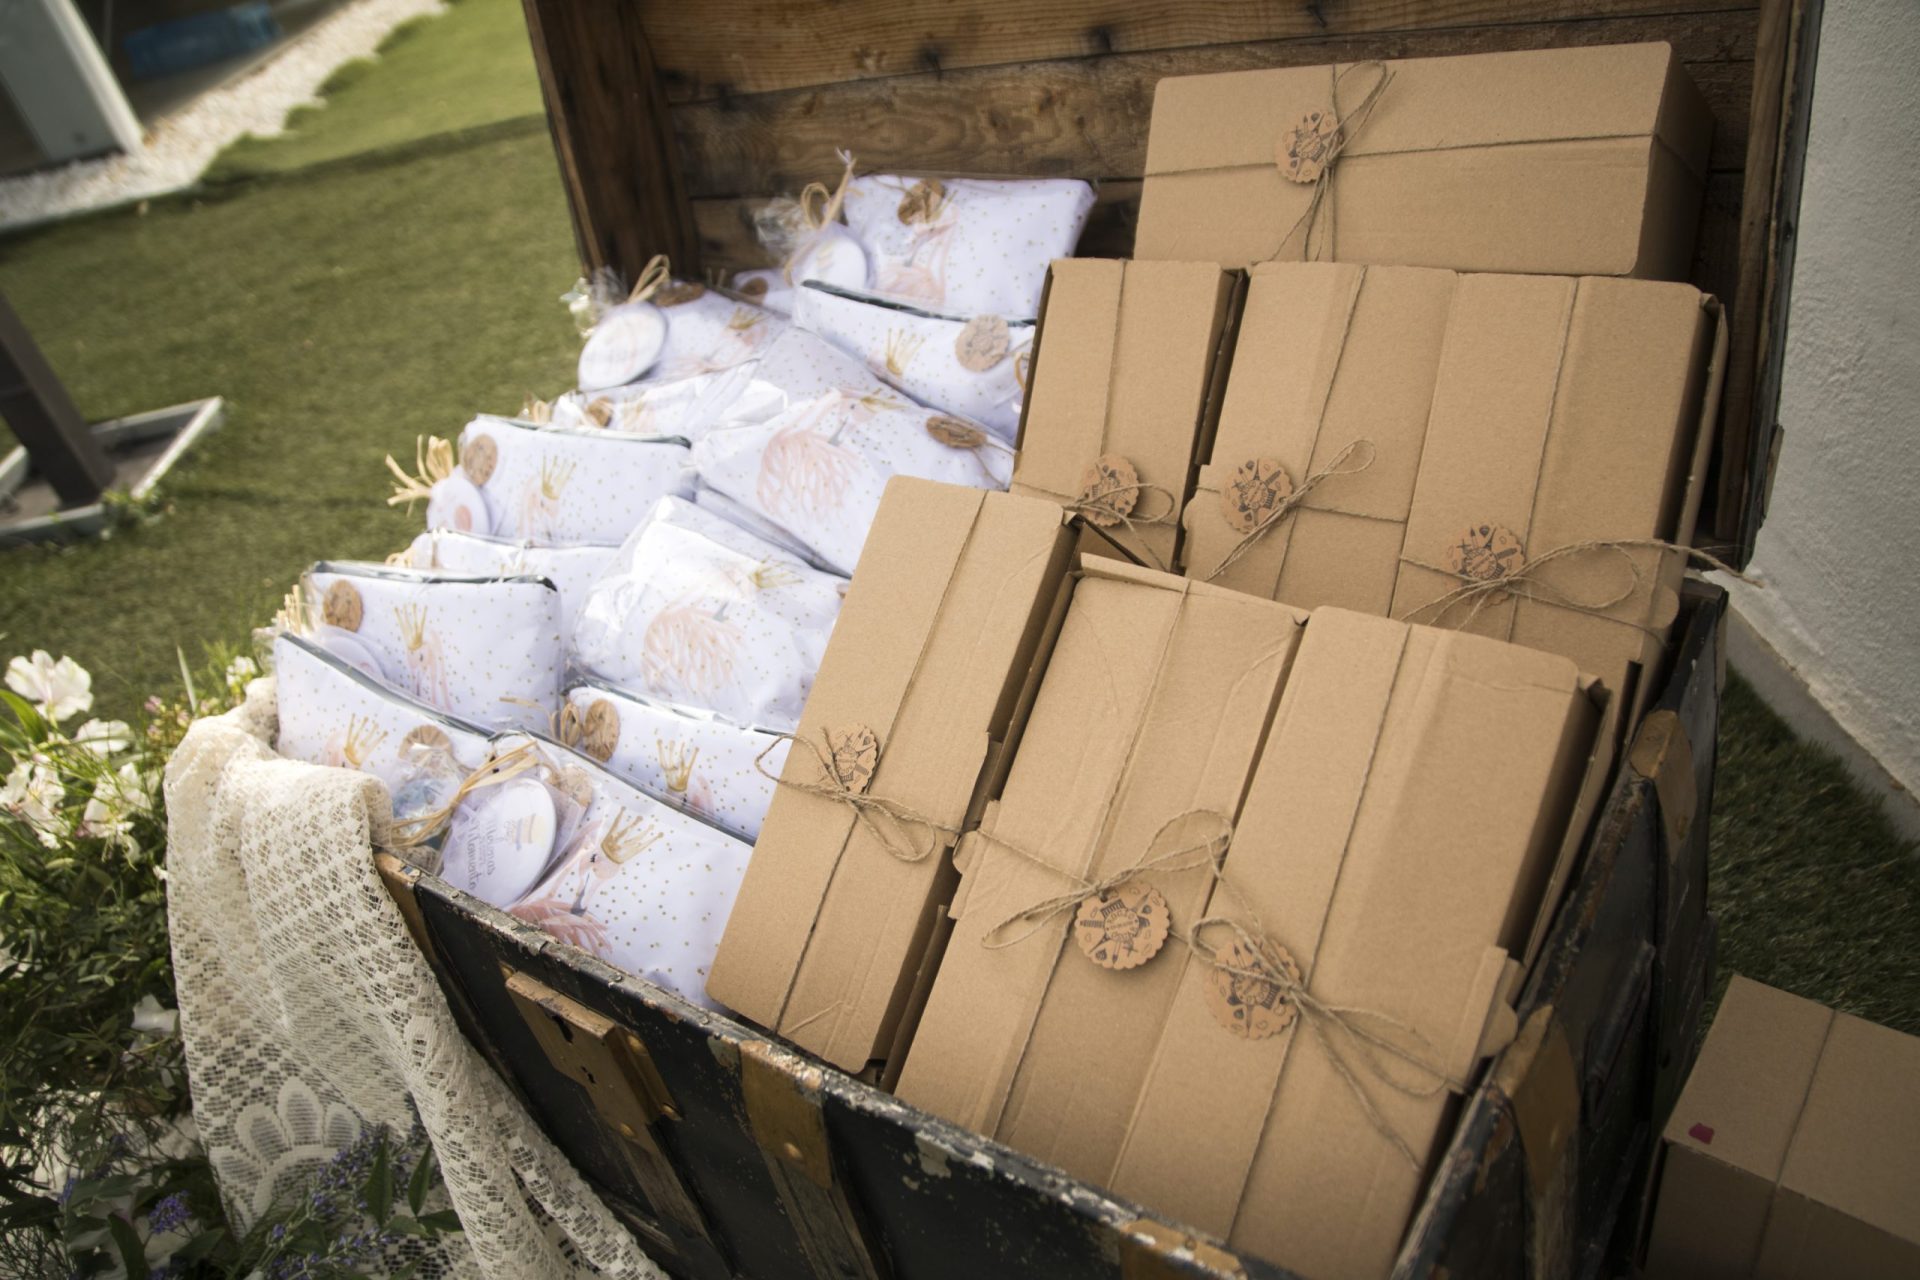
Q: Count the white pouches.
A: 13